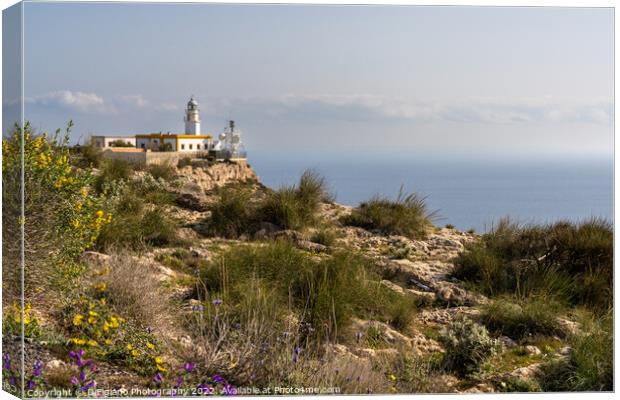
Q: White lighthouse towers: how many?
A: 1